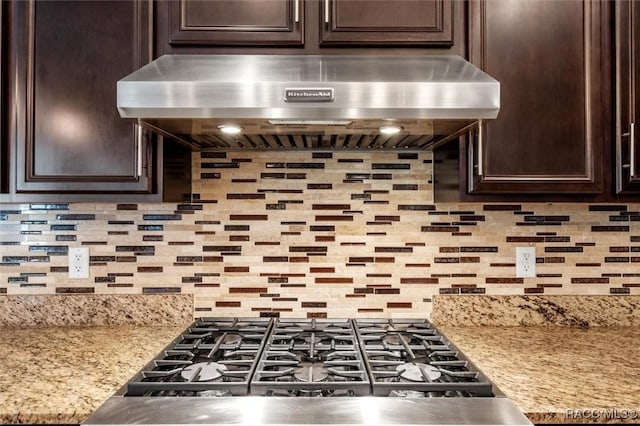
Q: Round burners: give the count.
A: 6